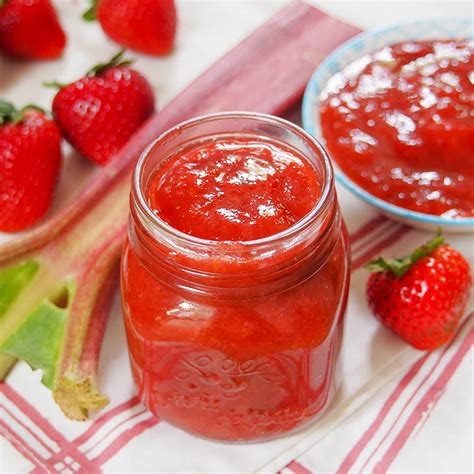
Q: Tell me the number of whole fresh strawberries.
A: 5